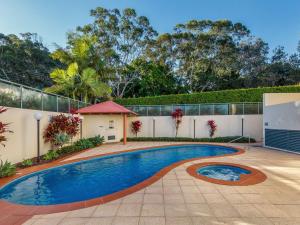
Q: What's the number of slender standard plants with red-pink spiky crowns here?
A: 3